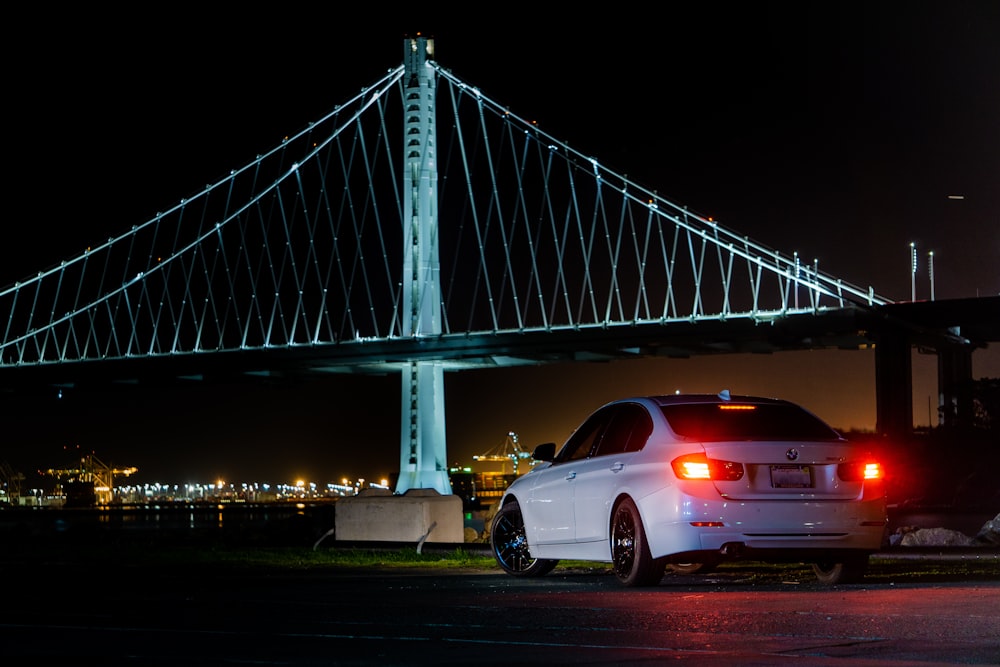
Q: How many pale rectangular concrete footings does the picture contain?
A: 1